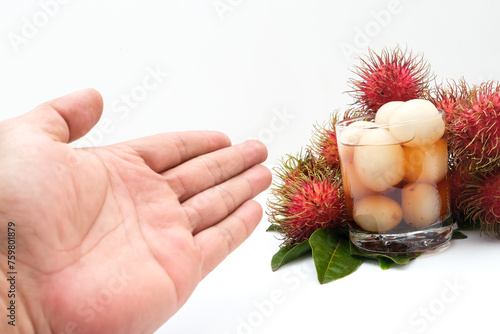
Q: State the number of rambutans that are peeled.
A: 7